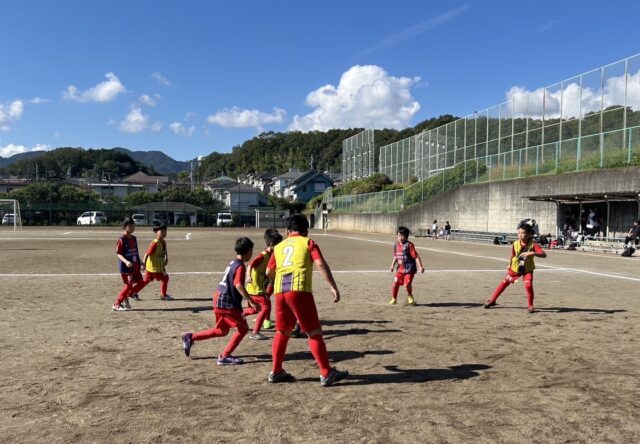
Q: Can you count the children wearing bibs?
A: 7